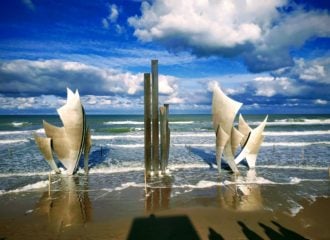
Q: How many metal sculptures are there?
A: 3